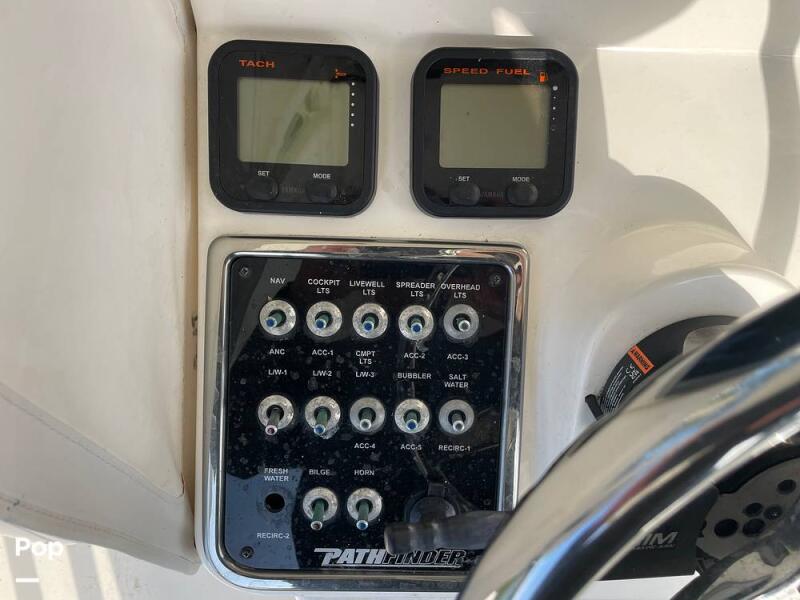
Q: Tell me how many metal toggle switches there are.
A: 12